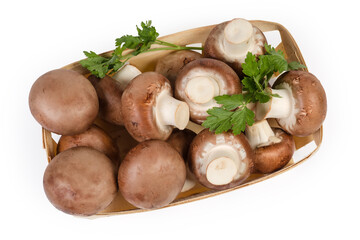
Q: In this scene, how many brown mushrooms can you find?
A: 13